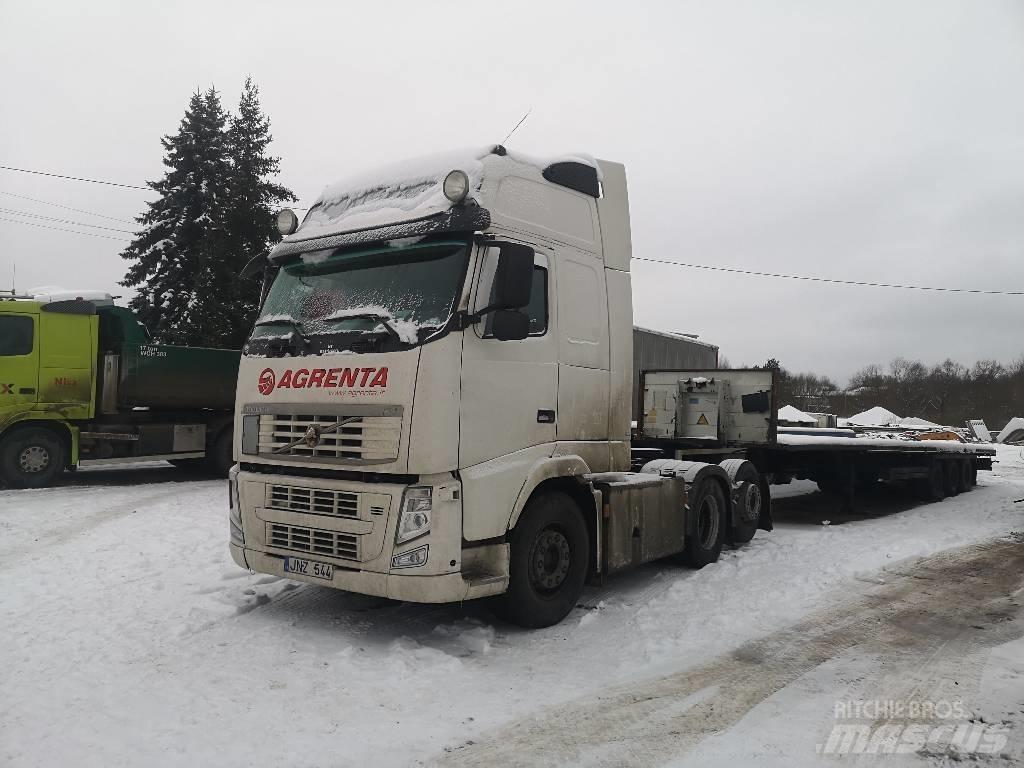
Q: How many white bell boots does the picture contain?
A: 0